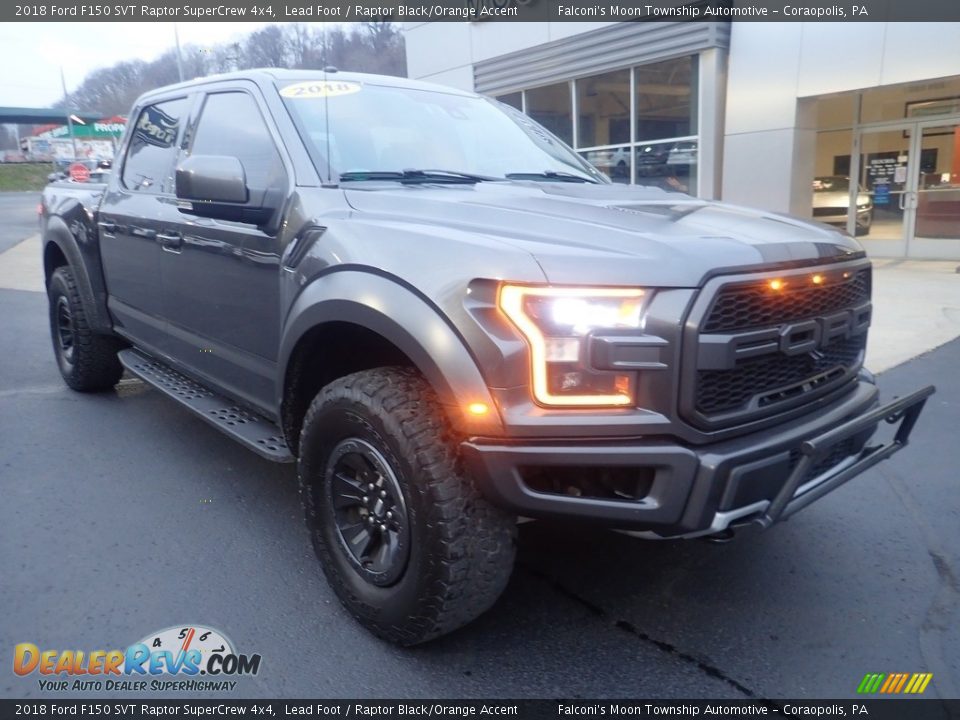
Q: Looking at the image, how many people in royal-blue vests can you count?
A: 0